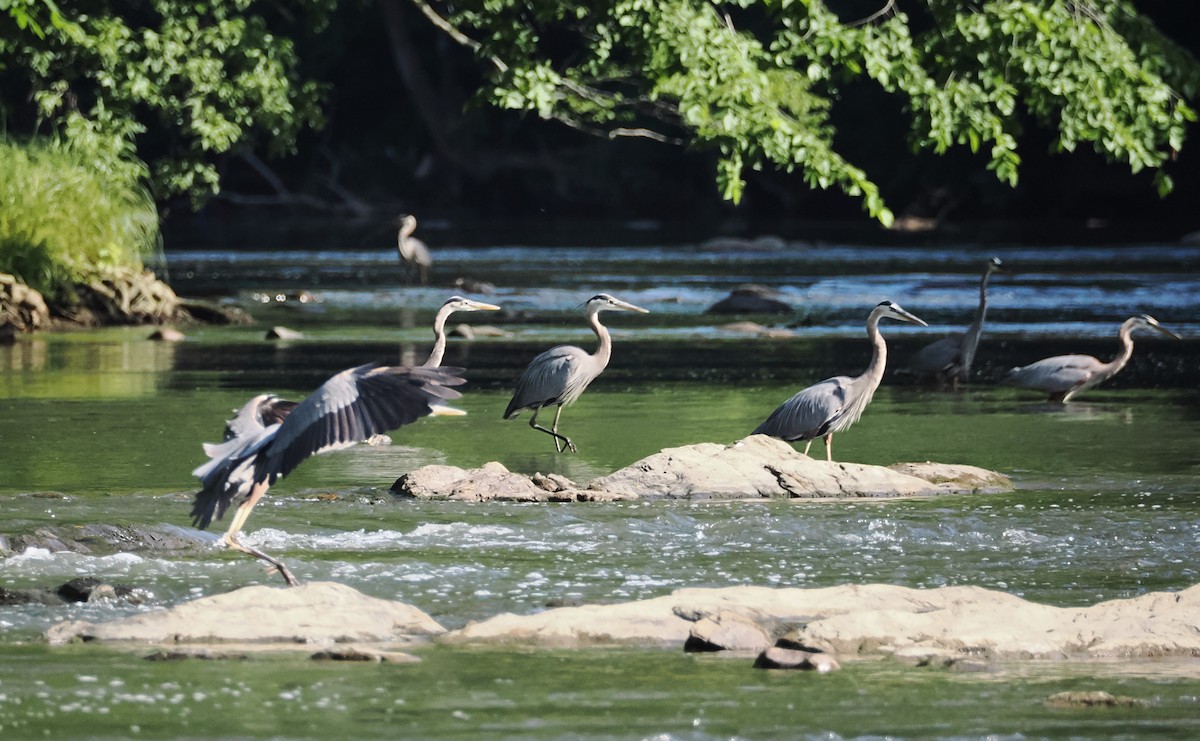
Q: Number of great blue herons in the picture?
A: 7